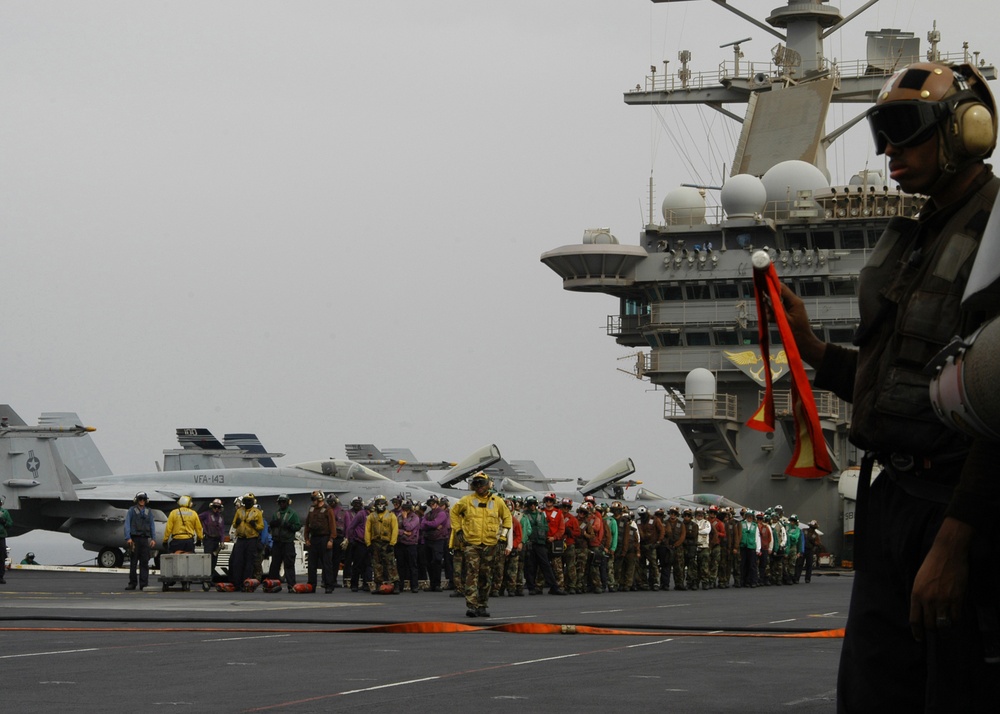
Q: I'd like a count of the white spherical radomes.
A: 3